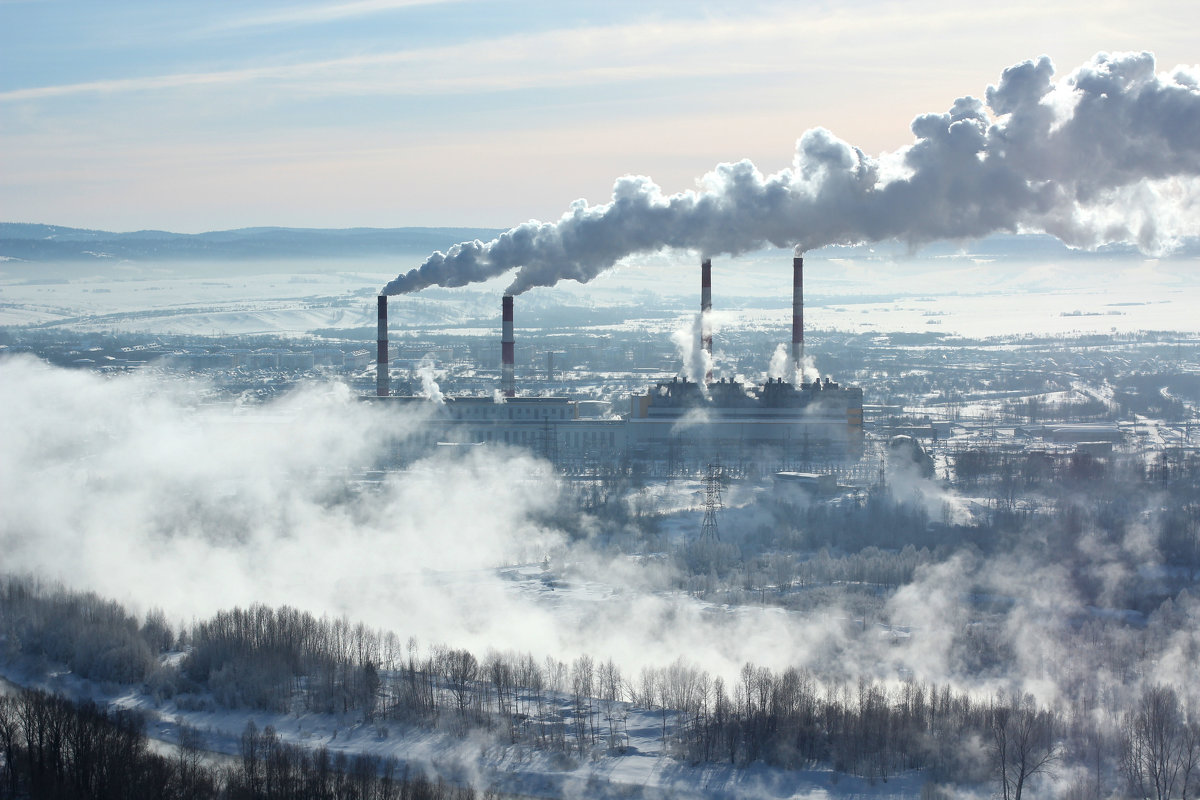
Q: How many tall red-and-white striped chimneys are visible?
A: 4